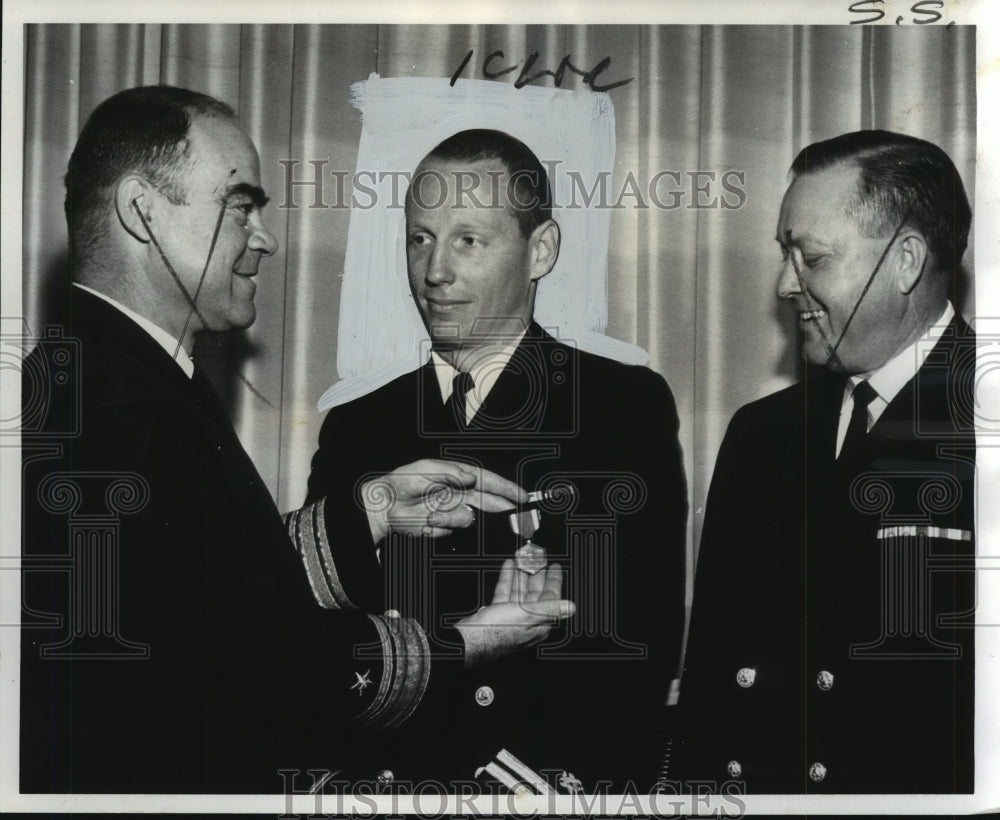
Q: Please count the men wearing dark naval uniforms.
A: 3